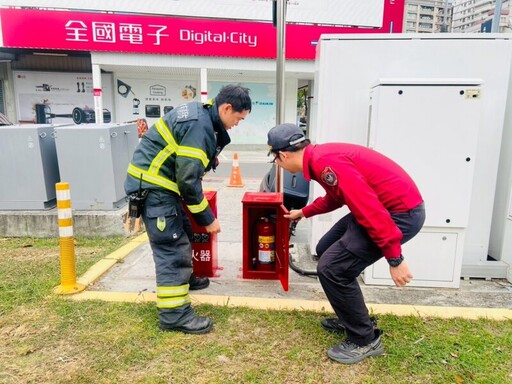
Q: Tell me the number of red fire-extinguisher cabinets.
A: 2